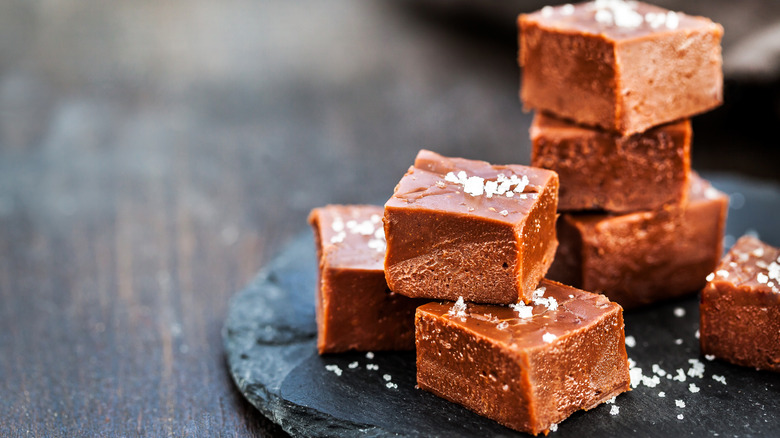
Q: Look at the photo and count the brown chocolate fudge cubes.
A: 7